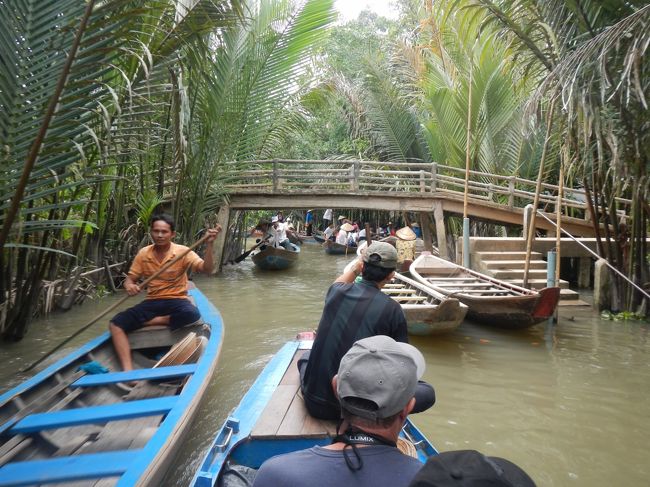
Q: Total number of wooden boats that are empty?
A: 2